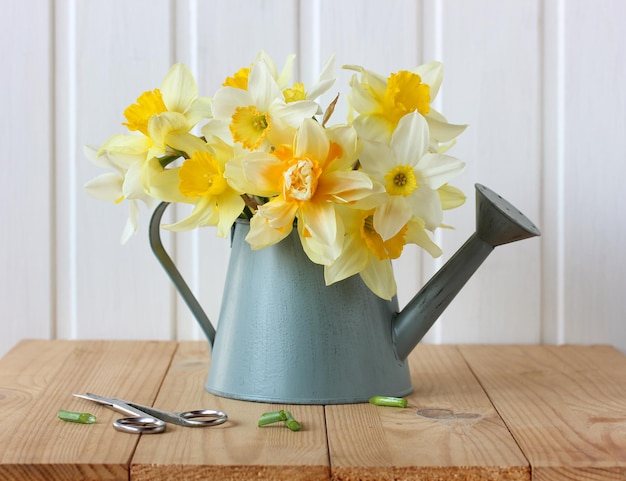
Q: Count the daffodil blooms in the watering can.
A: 10